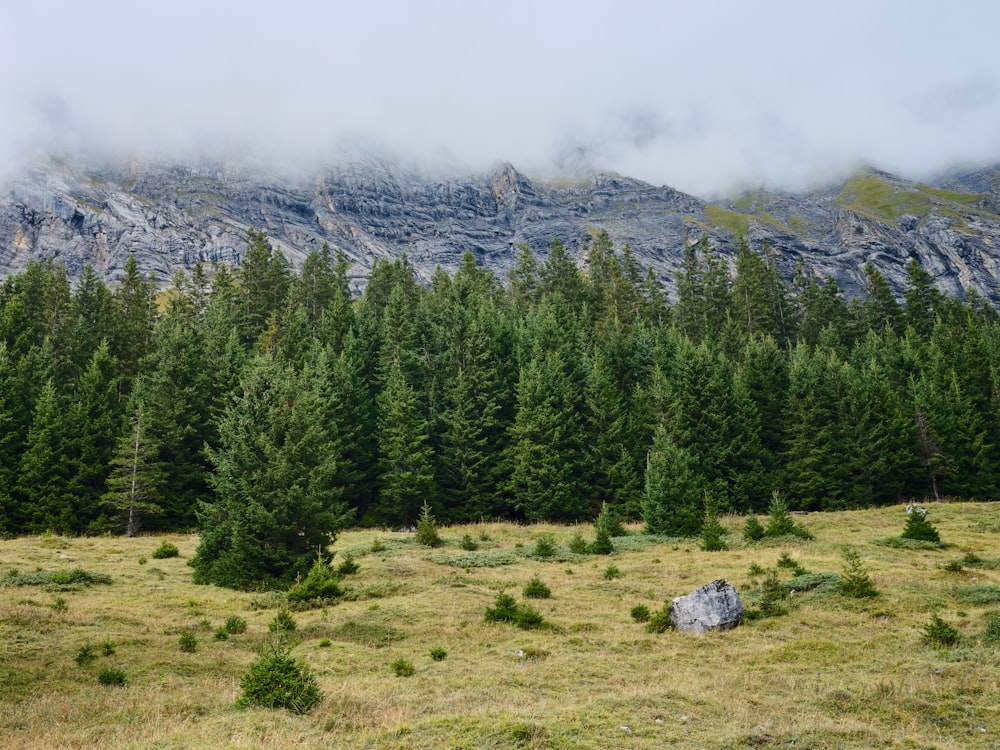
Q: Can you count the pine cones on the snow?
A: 0